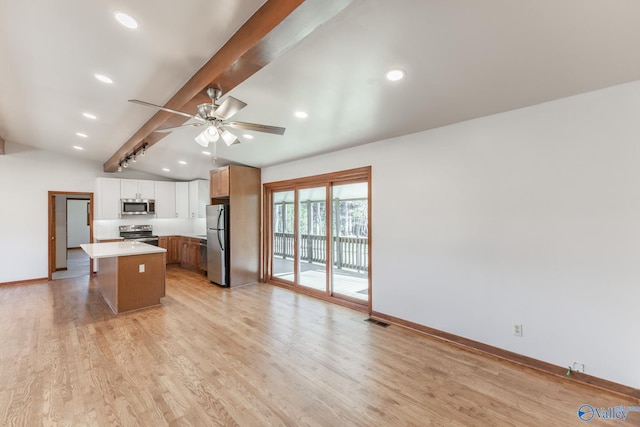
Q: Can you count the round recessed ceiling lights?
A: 11